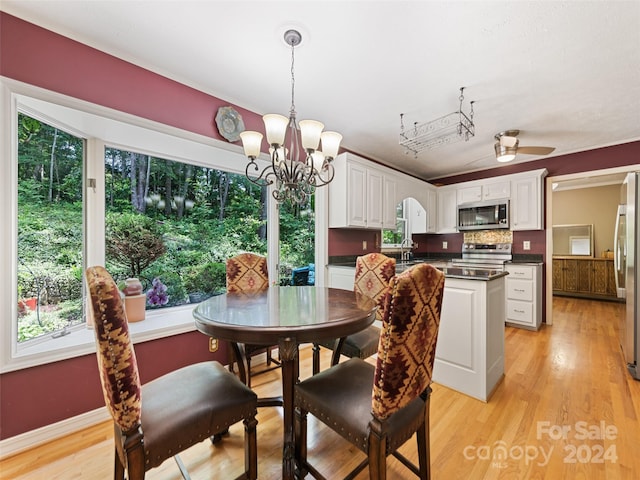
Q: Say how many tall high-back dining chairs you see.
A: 4